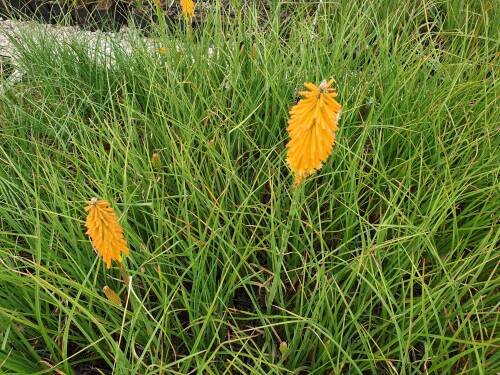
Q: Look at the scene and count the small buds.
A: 3